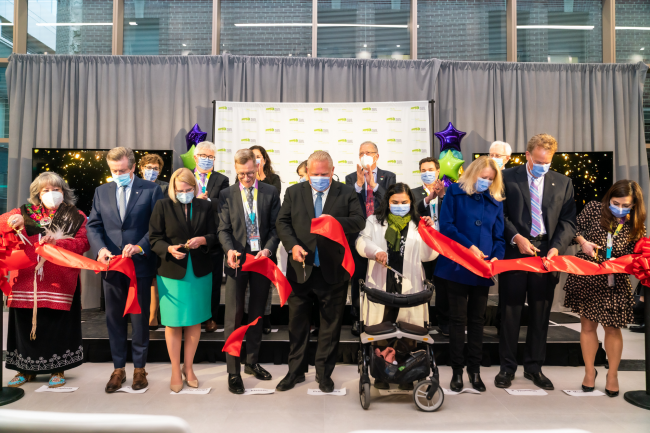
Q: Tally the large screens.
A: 2